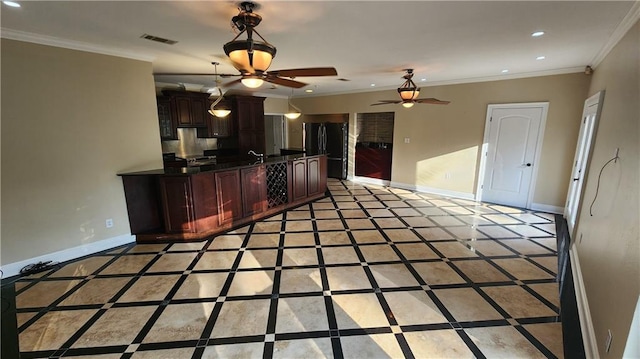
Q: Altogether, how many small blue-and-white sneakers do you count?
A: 0